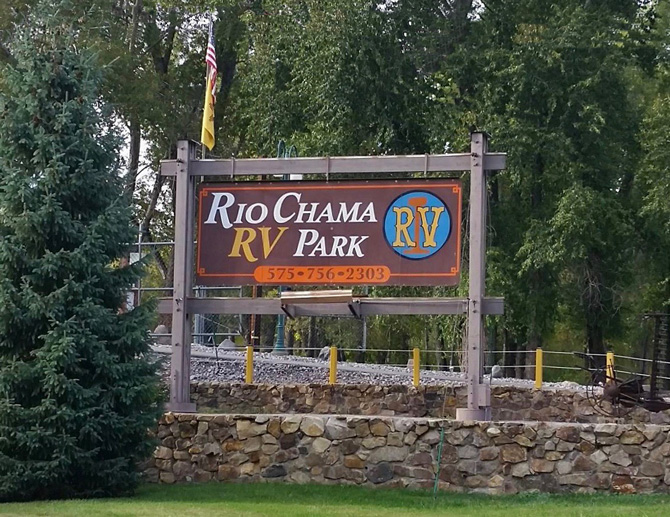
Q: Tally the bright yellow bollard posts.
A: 5